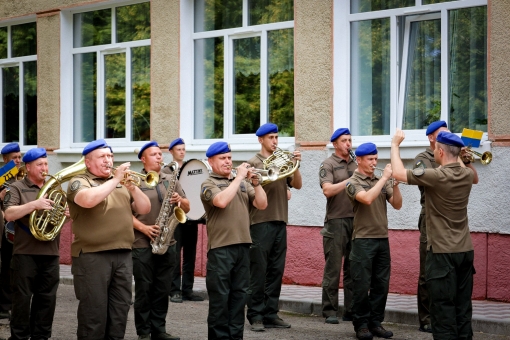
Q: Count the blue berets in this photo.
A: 11